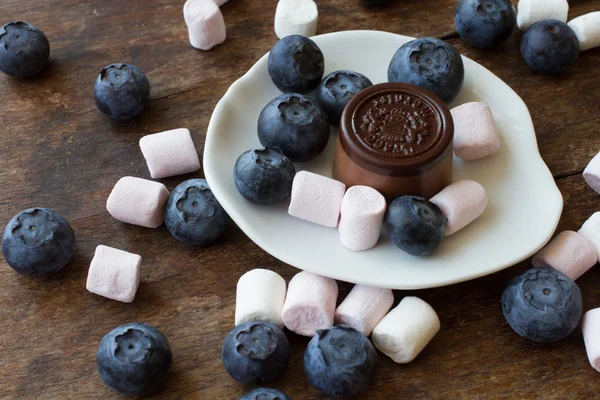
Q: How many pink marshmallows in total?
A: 14